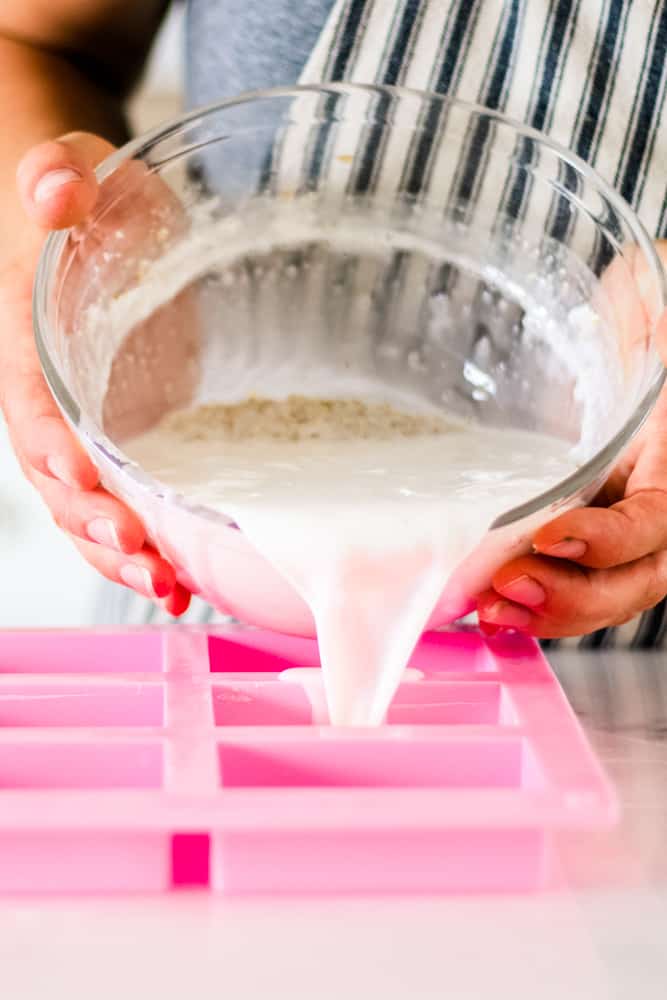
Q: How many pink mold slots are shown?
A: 6